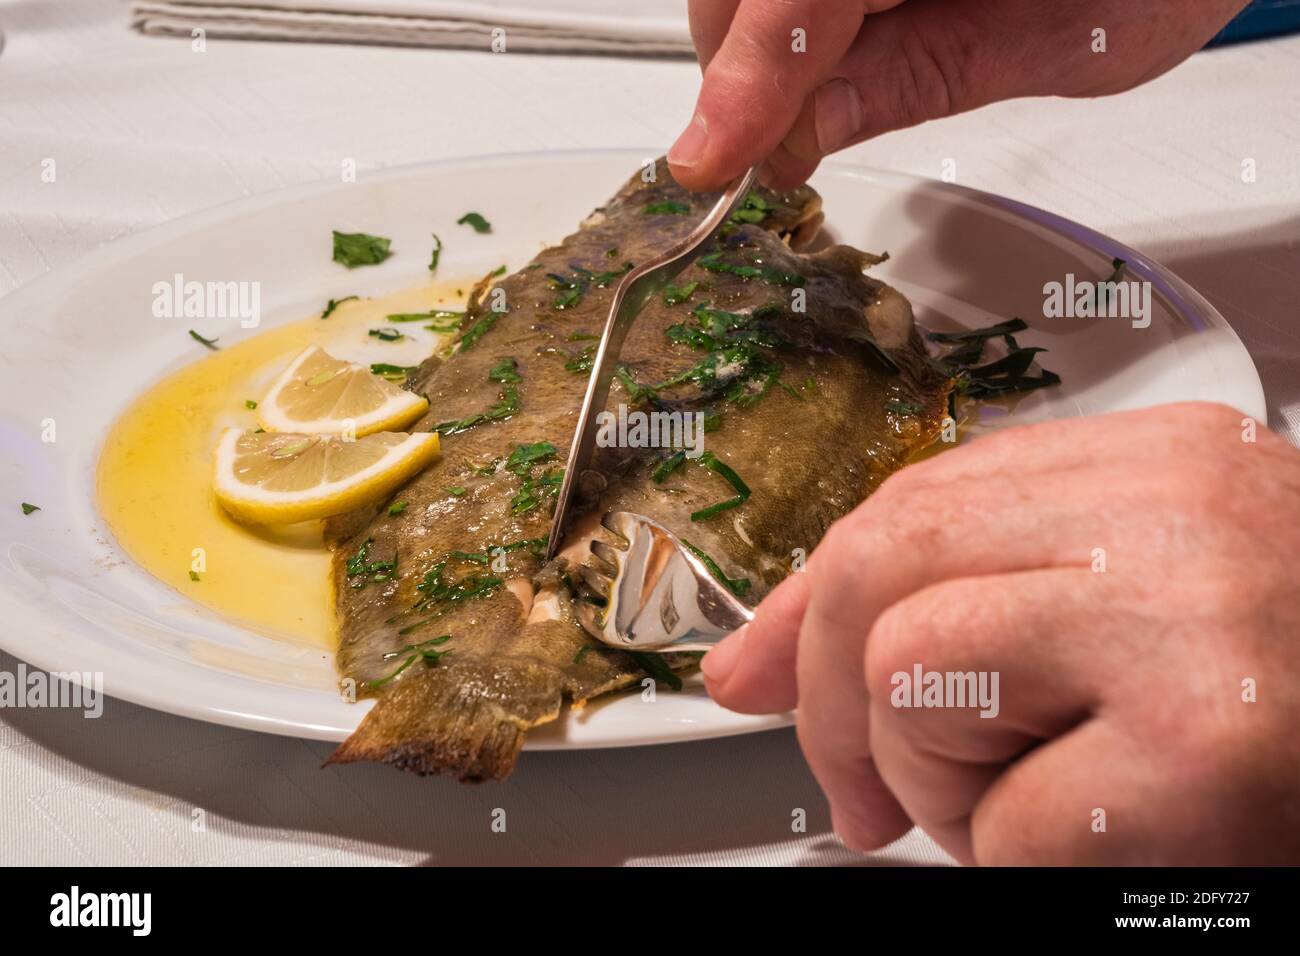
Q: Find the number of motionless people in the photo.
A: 0